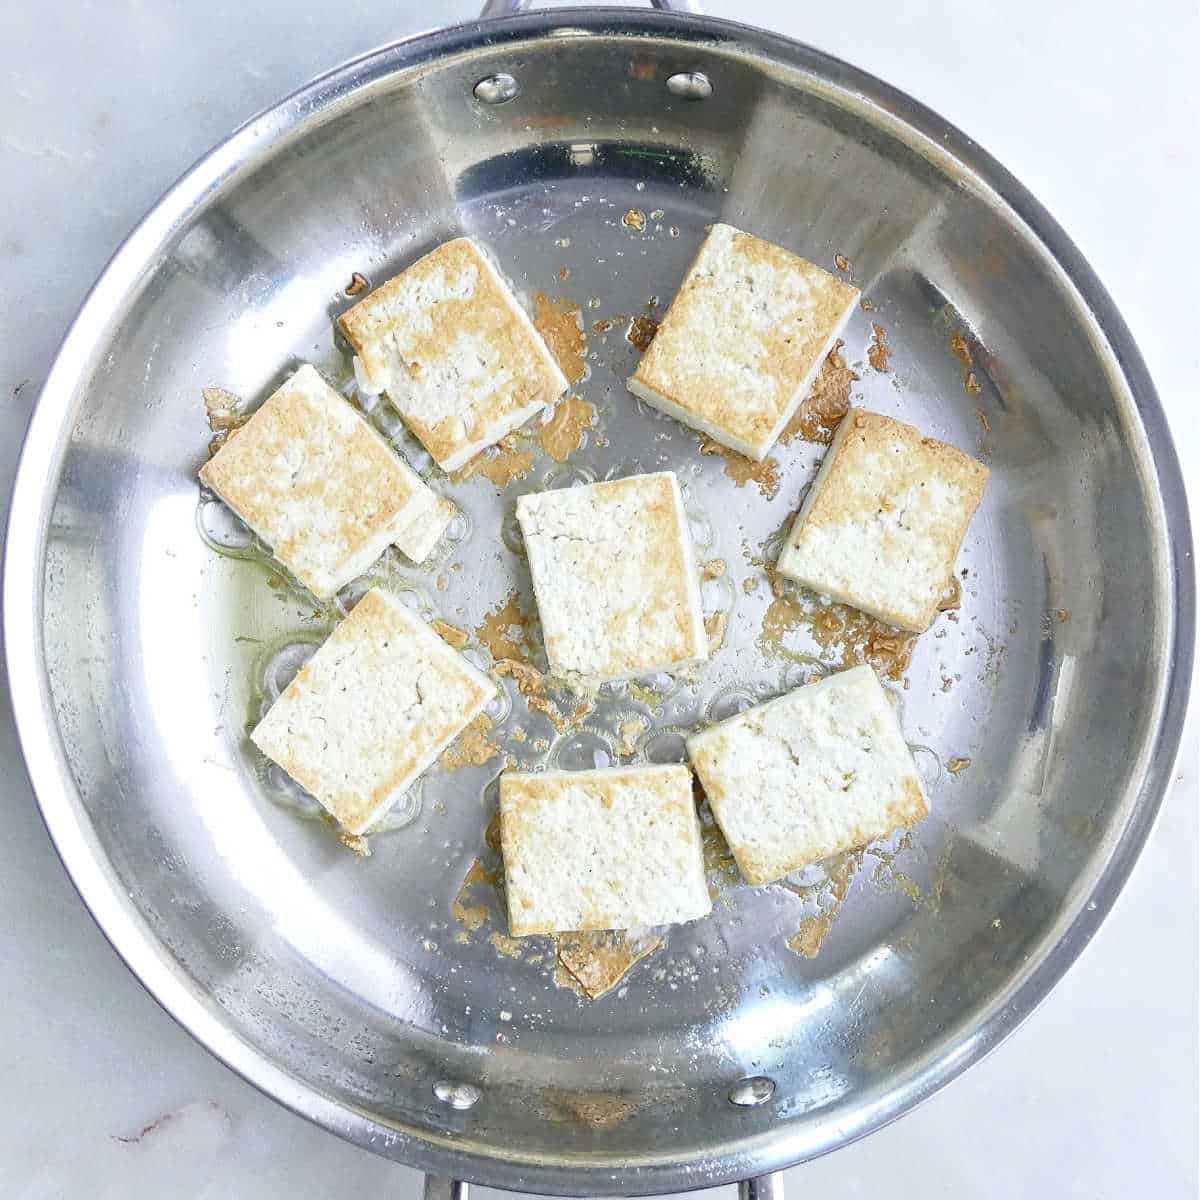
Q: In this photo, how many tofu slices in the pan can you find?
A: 8